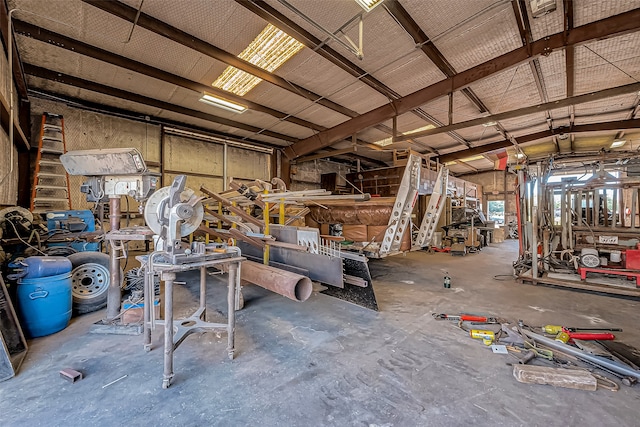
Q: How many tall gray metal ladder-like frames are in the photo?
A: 2